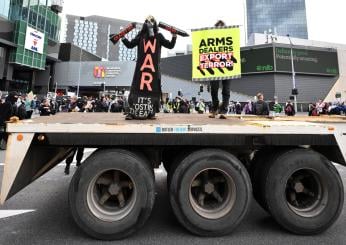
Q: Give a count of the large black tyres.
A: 3